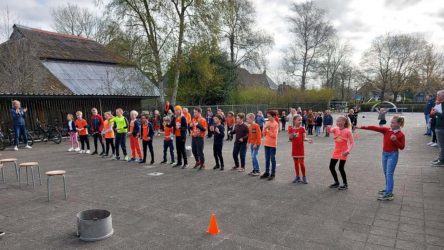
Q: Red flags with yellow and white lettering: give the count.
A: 0